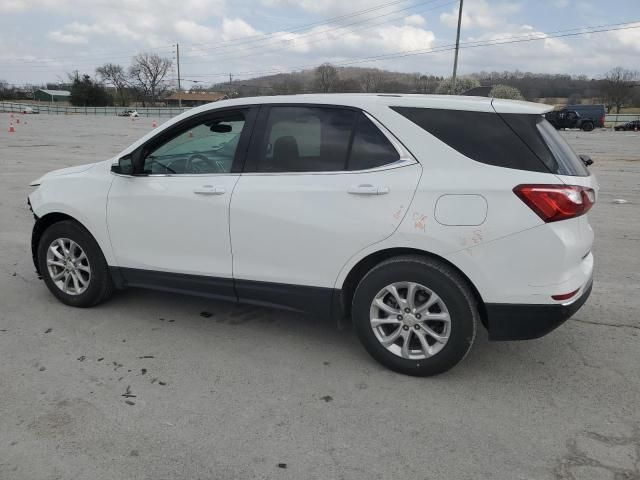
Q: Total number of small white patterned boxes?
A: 0